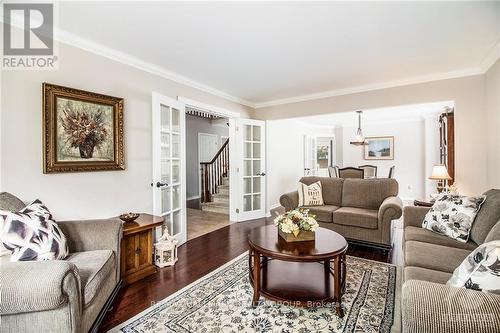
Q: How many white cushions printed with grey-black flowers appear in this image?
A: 2